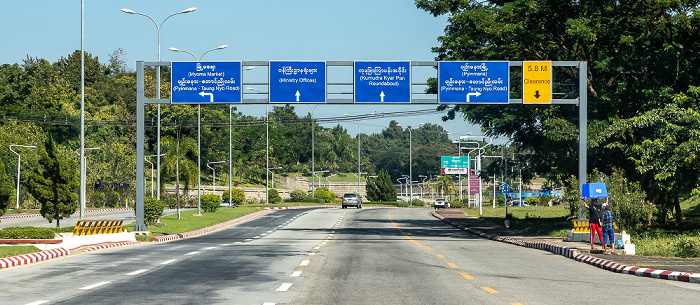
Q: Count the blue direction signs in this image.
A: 4